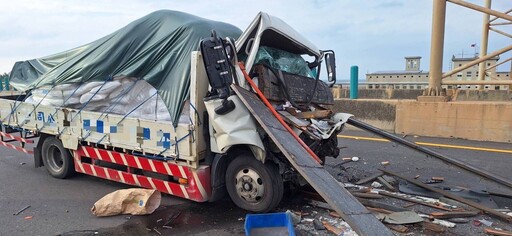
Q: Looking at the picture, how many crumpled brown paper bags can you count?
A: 1